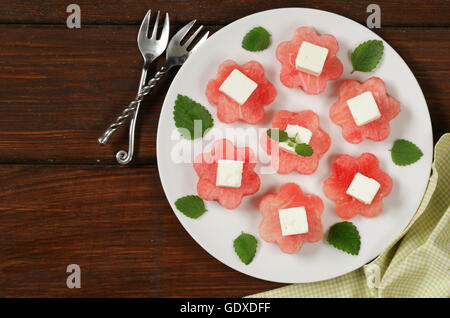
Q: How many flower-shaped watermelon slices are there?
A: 7